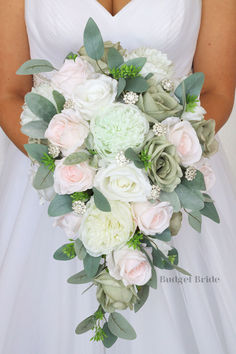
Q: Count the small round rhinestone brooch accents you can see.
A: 9